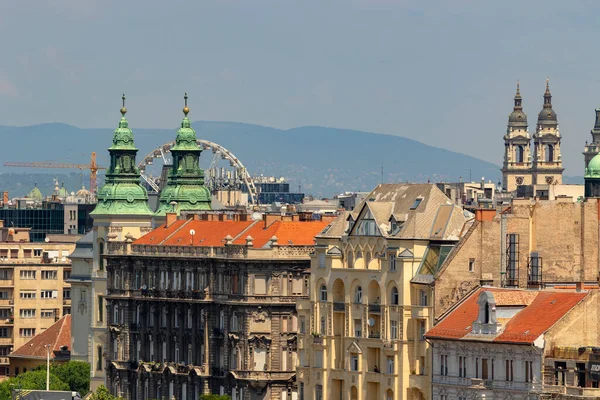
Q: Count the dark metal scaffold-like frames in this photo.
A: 2